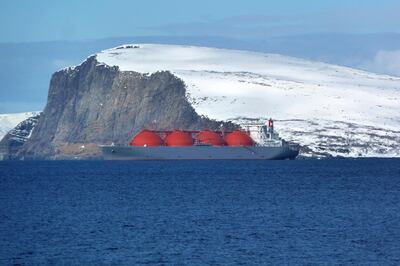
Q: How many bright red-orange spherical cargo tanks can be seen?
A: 4